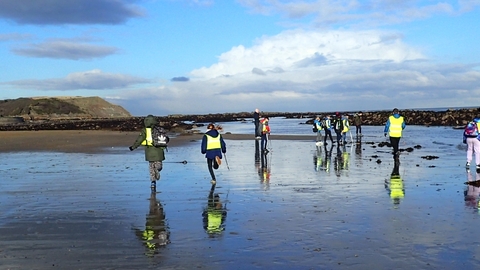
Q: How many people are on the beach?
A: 11